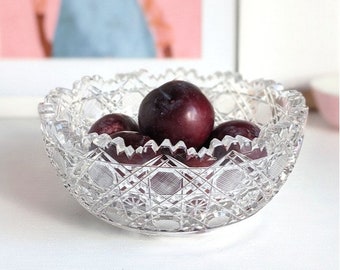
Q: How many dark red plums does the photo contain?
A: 4